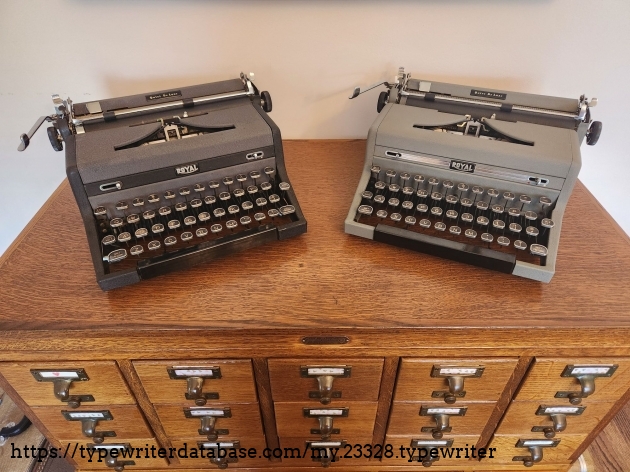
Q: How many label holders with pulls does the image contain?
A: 15